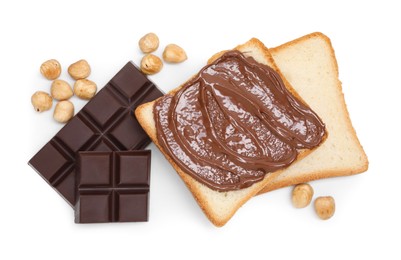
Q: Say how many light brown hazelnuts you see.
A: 11